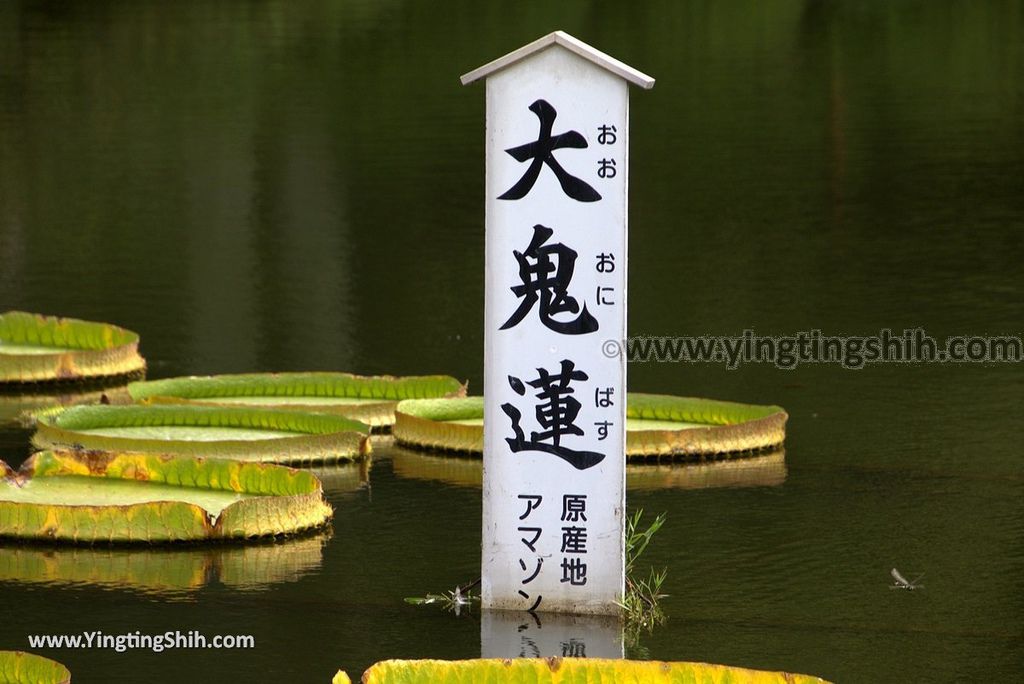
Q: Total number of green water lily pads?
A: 7